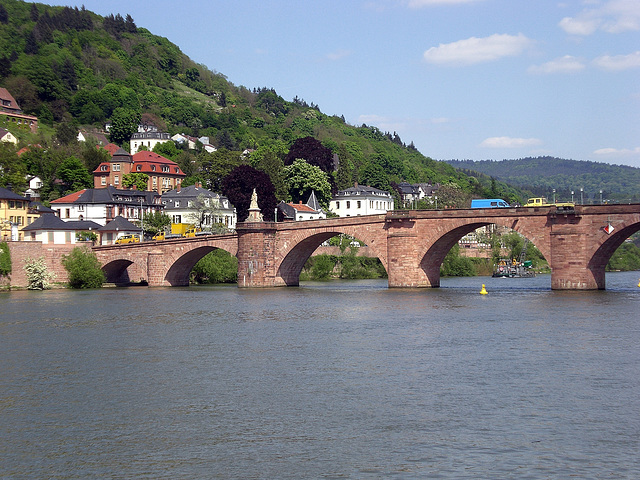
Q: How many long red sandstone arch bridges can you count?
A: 1